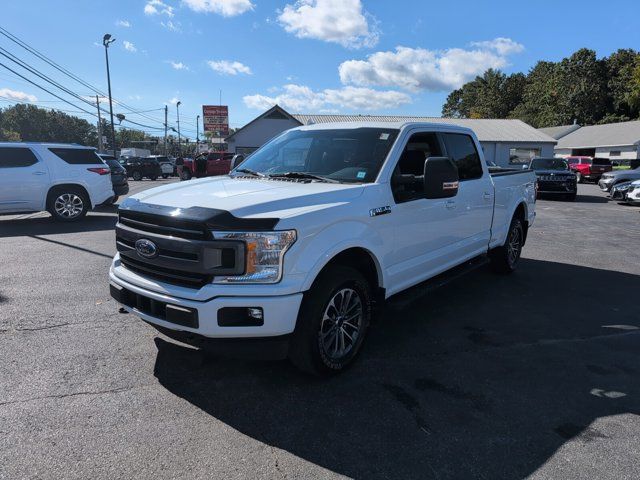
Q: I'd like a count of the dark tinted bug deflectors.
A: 1